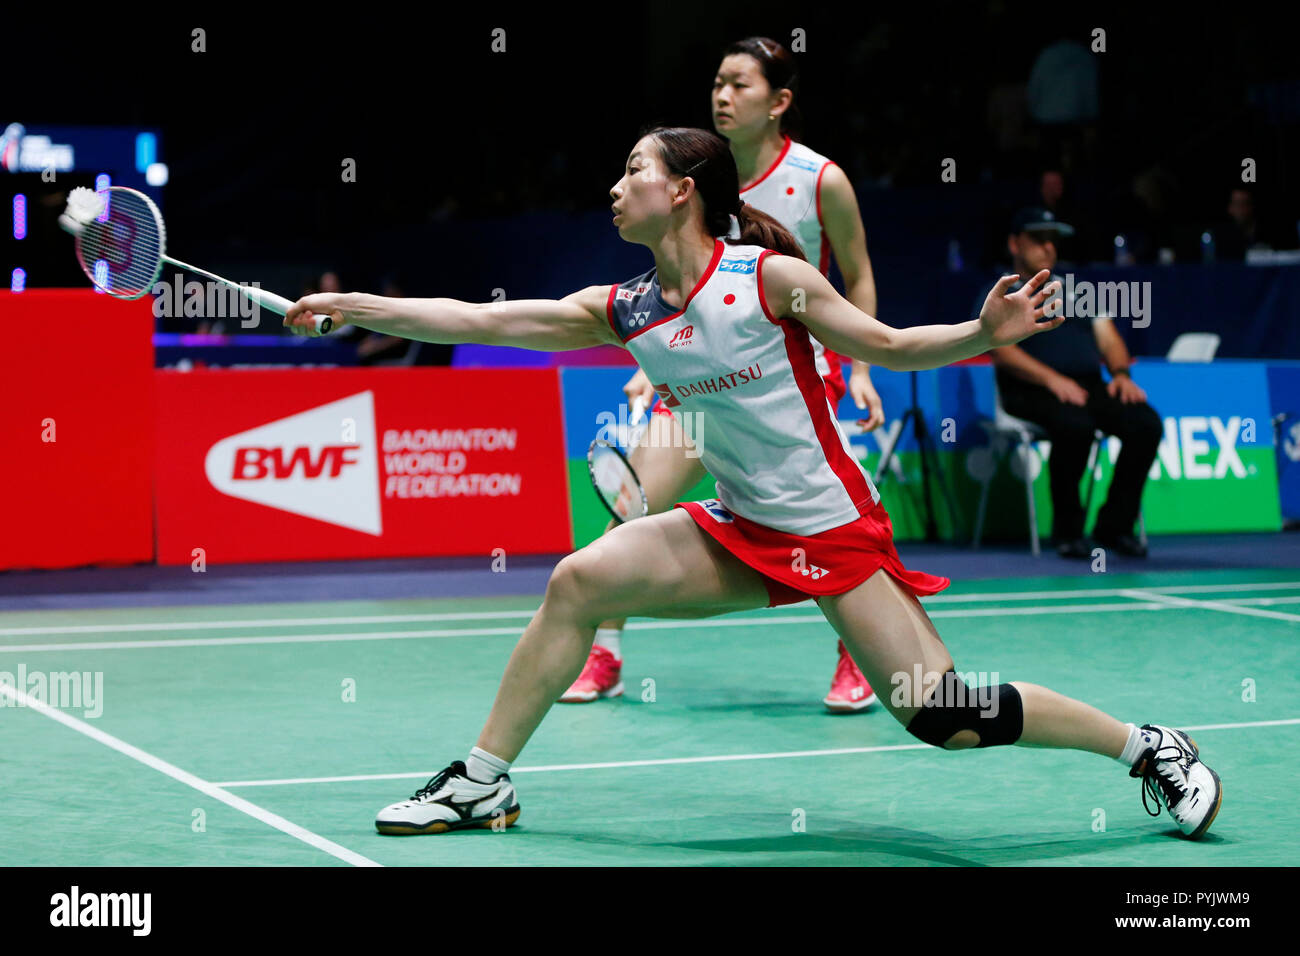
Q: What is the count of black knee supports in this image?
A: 1